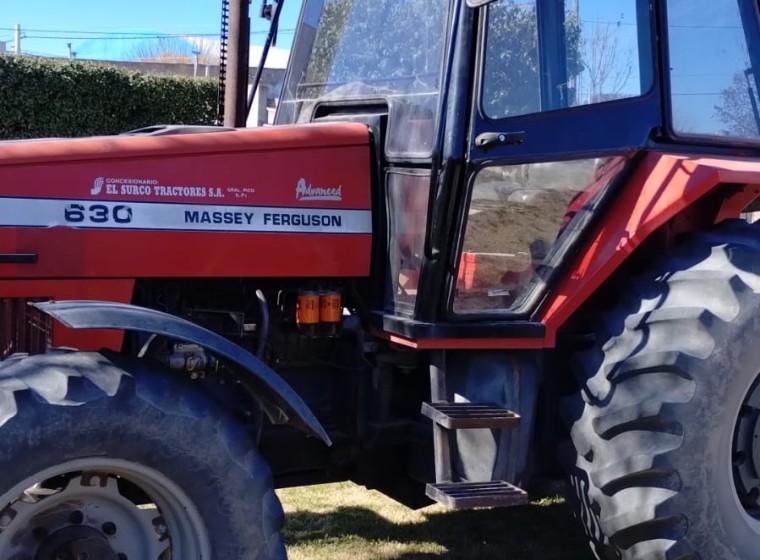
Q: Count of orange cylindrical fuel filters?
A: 2